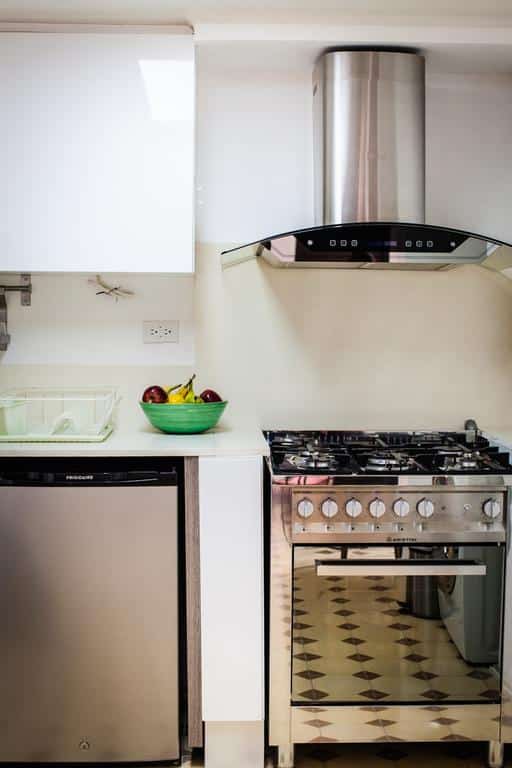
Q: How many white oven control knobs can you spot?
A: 7